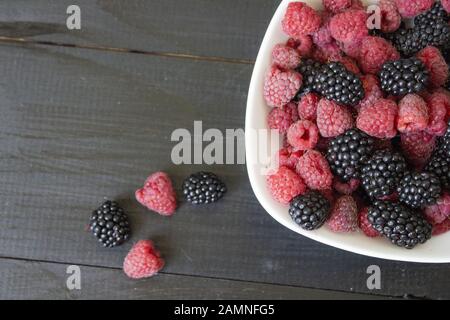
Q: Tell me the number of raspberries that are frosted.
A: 0